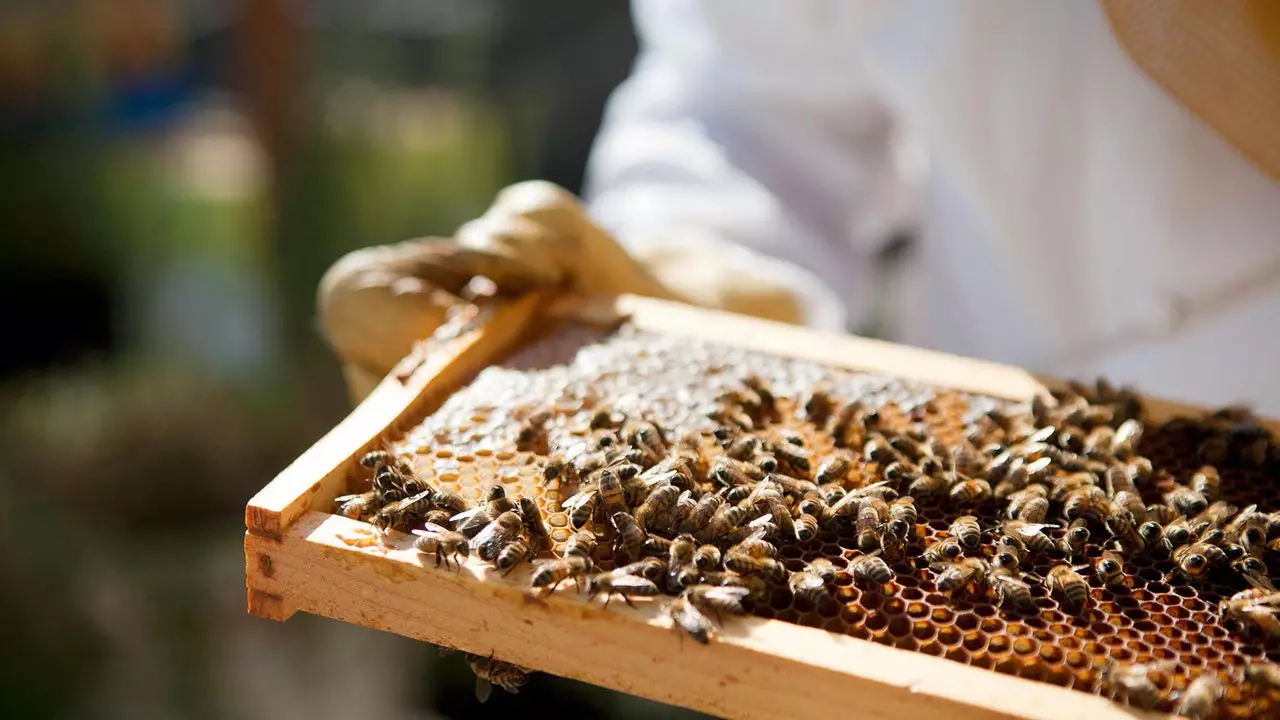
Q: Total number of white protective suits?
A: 1